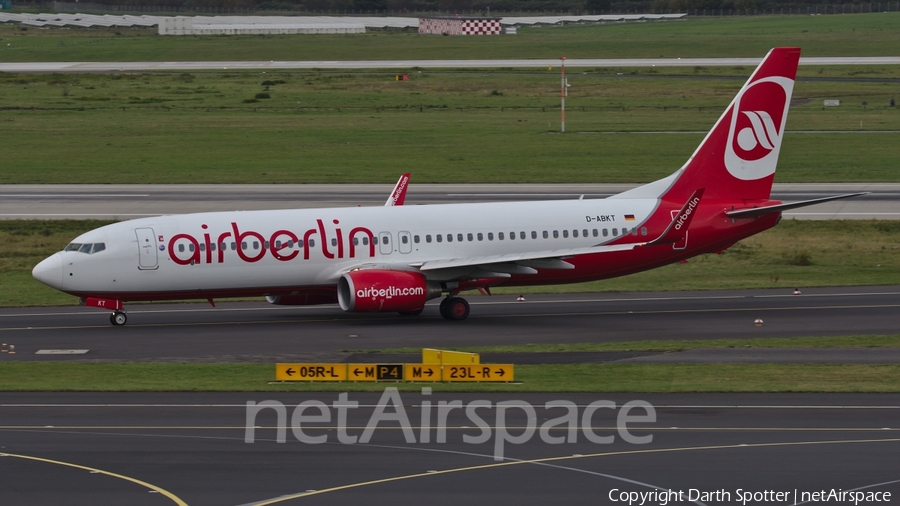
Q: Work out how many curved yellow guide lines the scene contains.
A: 2